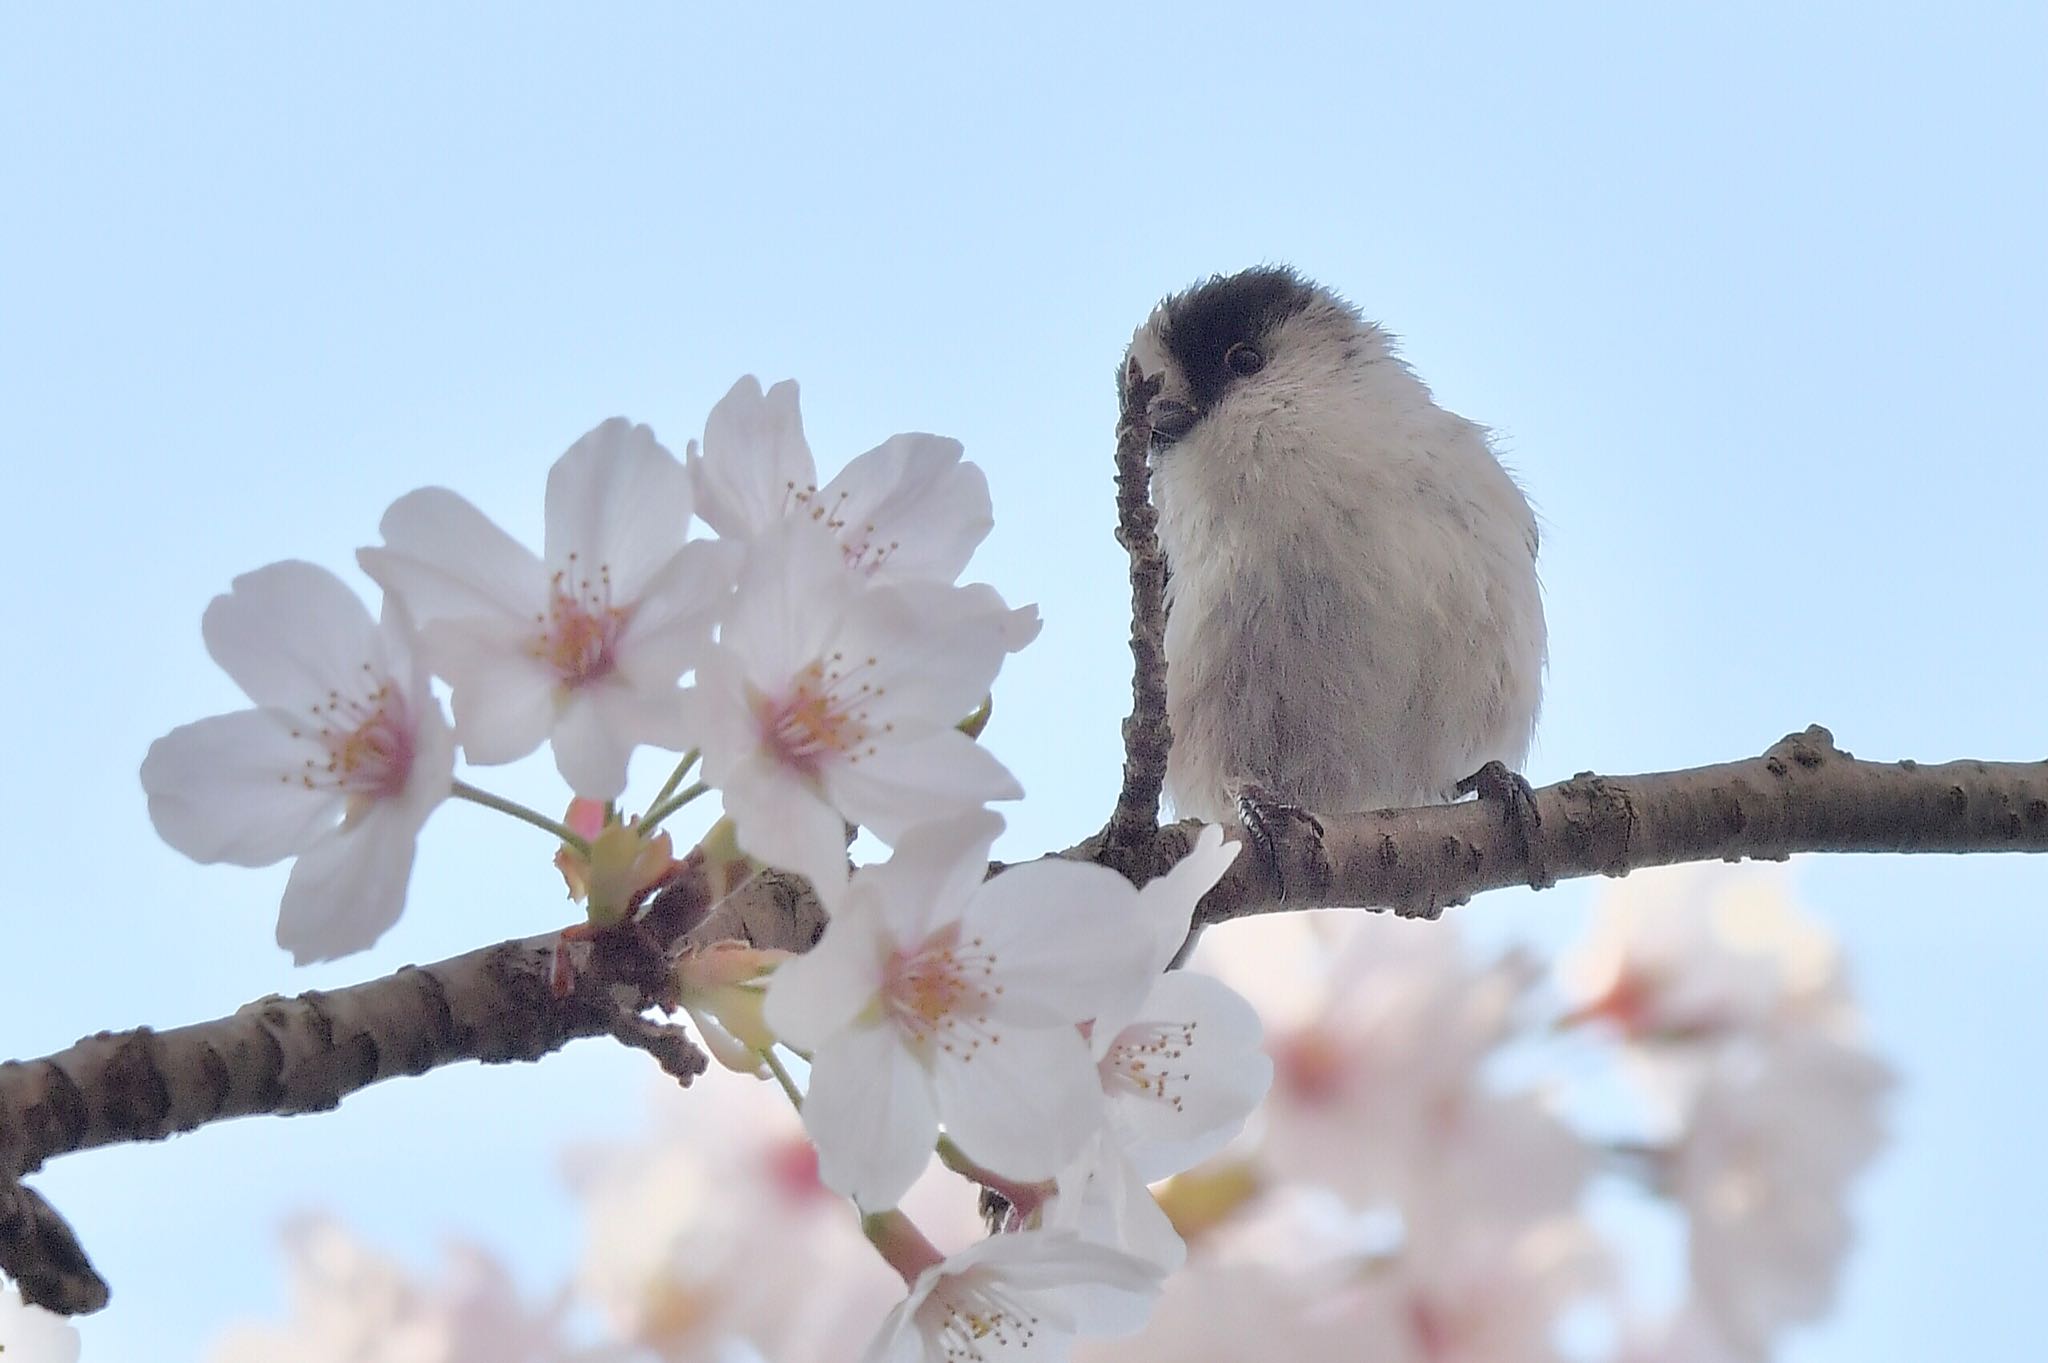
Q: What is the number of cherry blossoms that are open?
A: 7